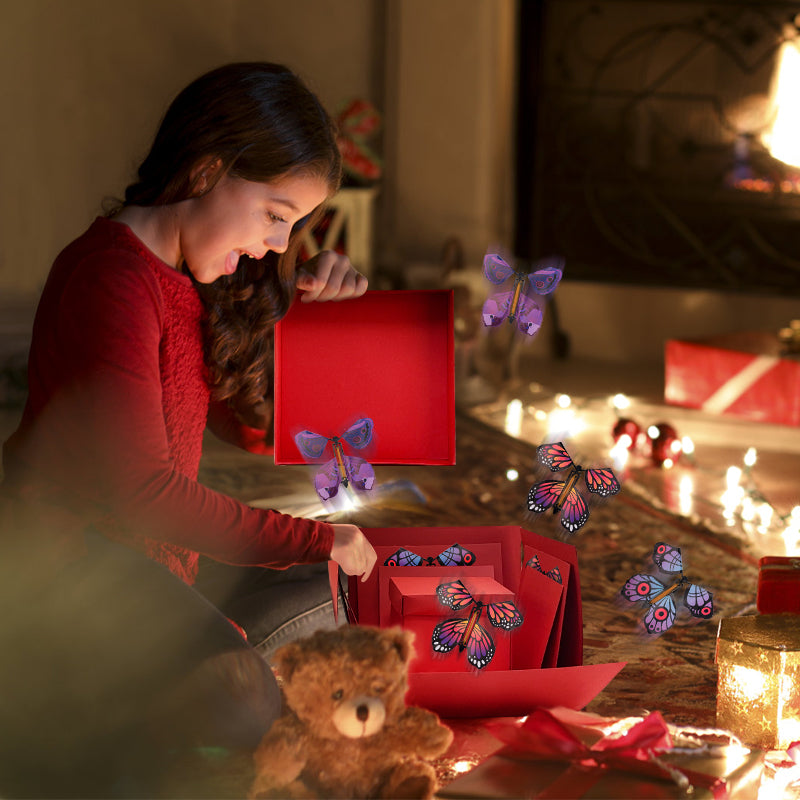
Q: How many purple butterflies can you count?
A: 2